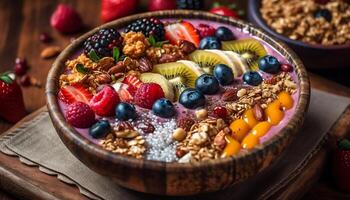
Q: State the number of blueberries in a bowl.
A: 10